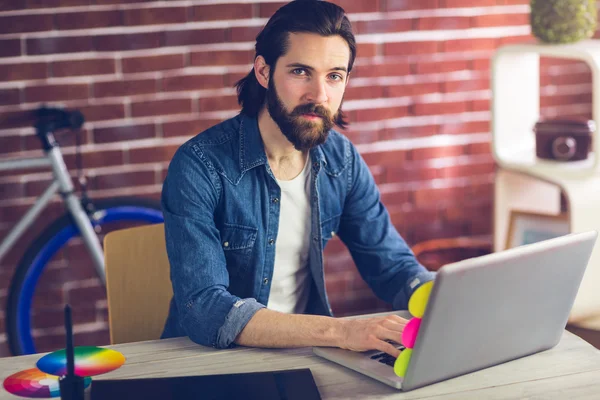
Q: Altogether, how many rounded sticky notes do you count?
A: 3